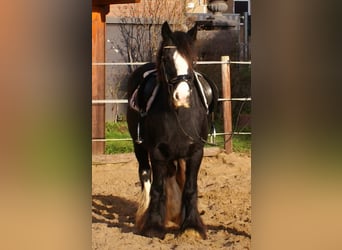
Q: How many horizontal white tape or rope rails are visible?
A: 3